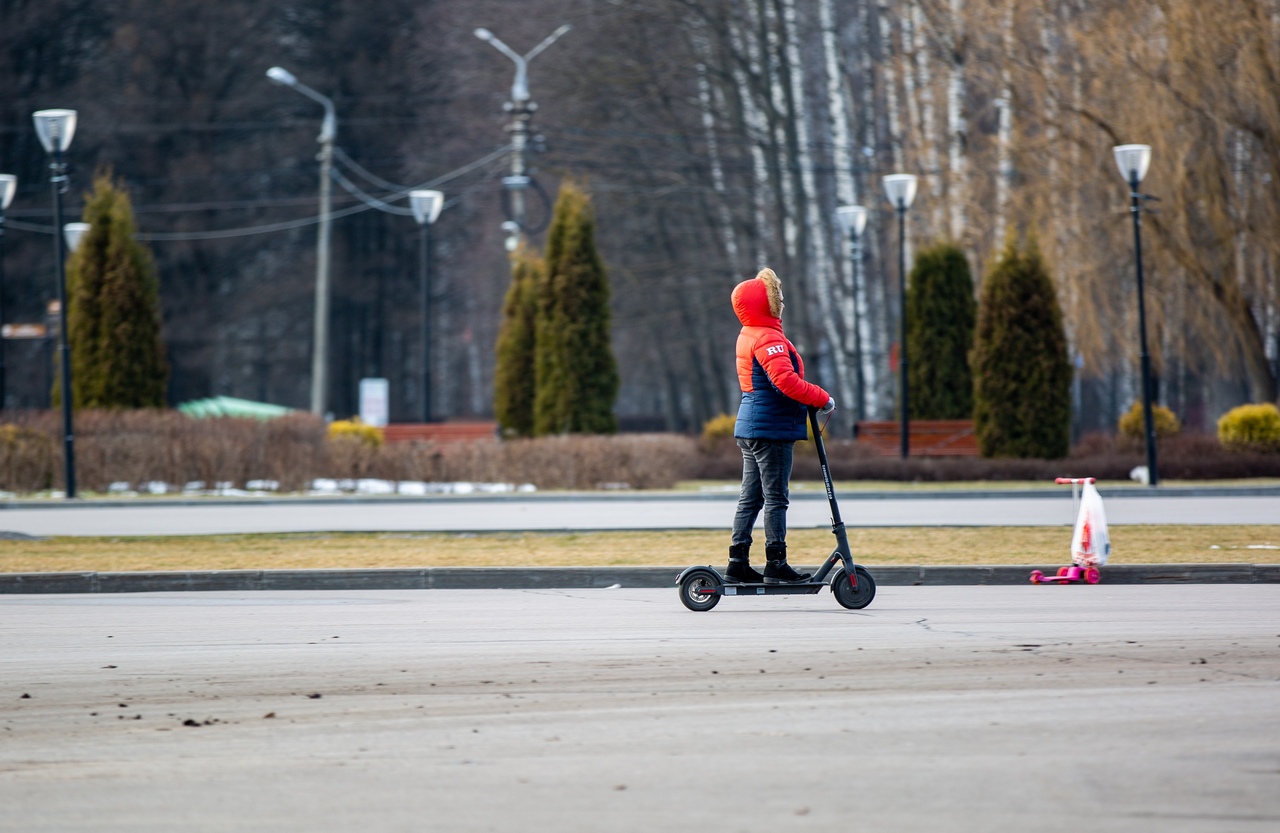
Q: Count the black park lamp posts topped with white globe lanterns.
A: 7